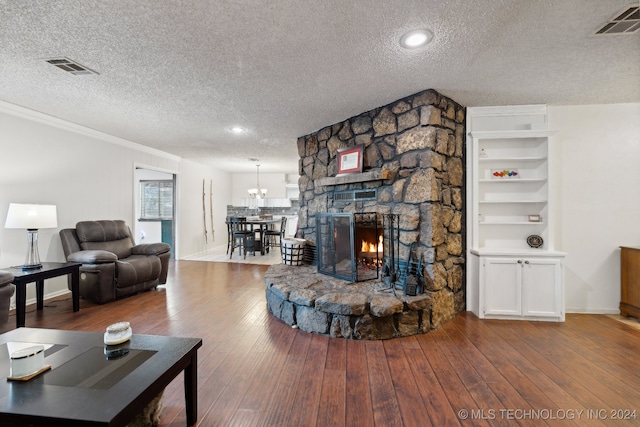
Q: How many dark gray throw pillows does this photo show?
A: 0